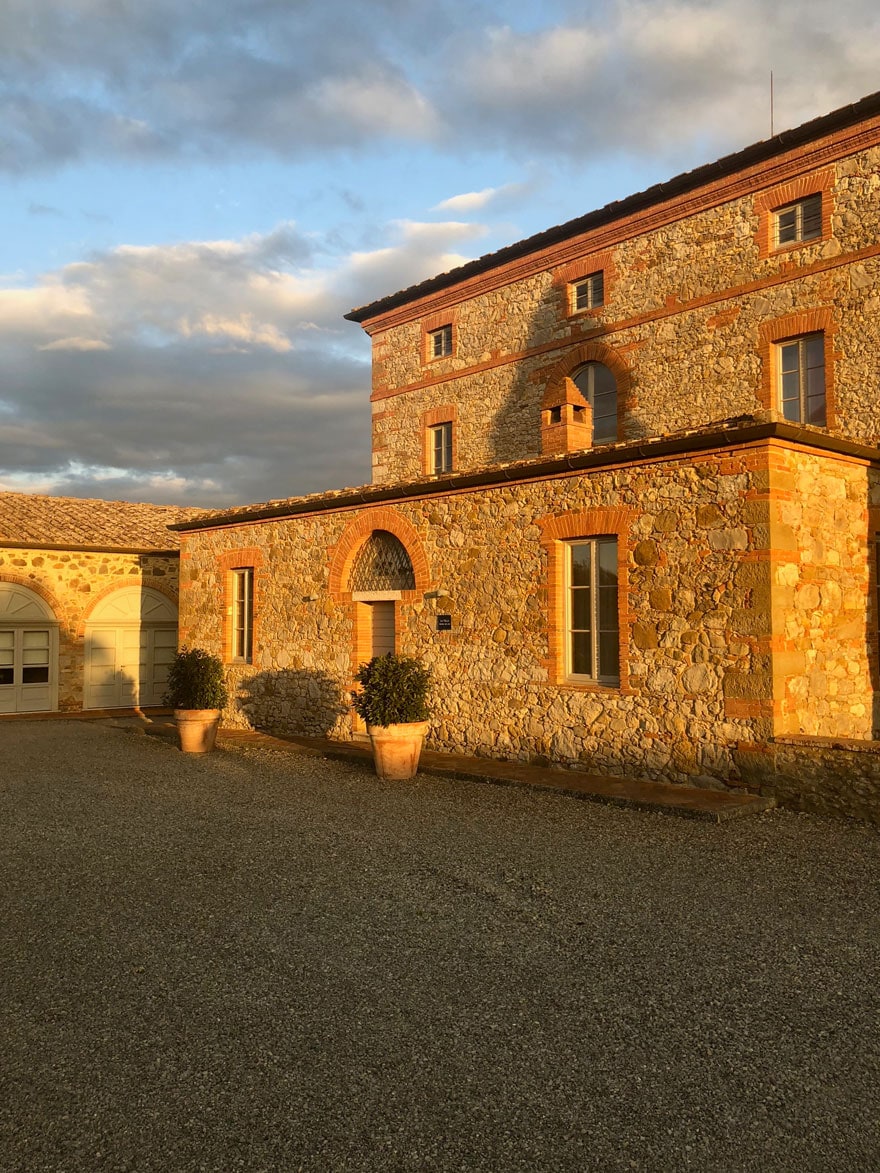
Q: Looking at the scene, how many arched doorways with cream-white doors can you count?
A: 2